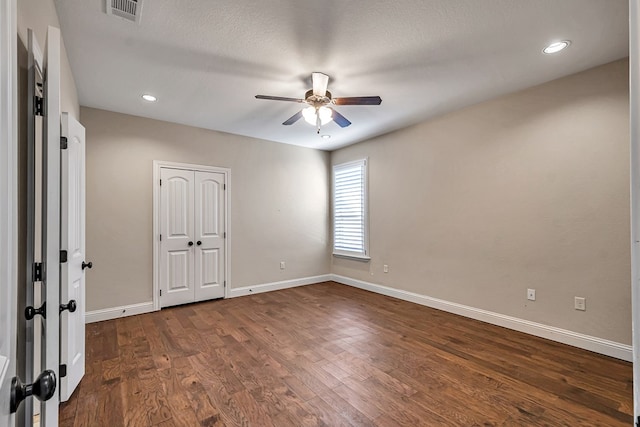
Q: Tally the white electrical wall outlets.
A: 4